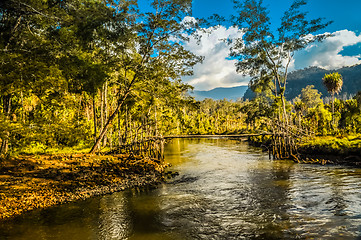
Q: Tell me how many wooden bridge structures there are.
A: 1